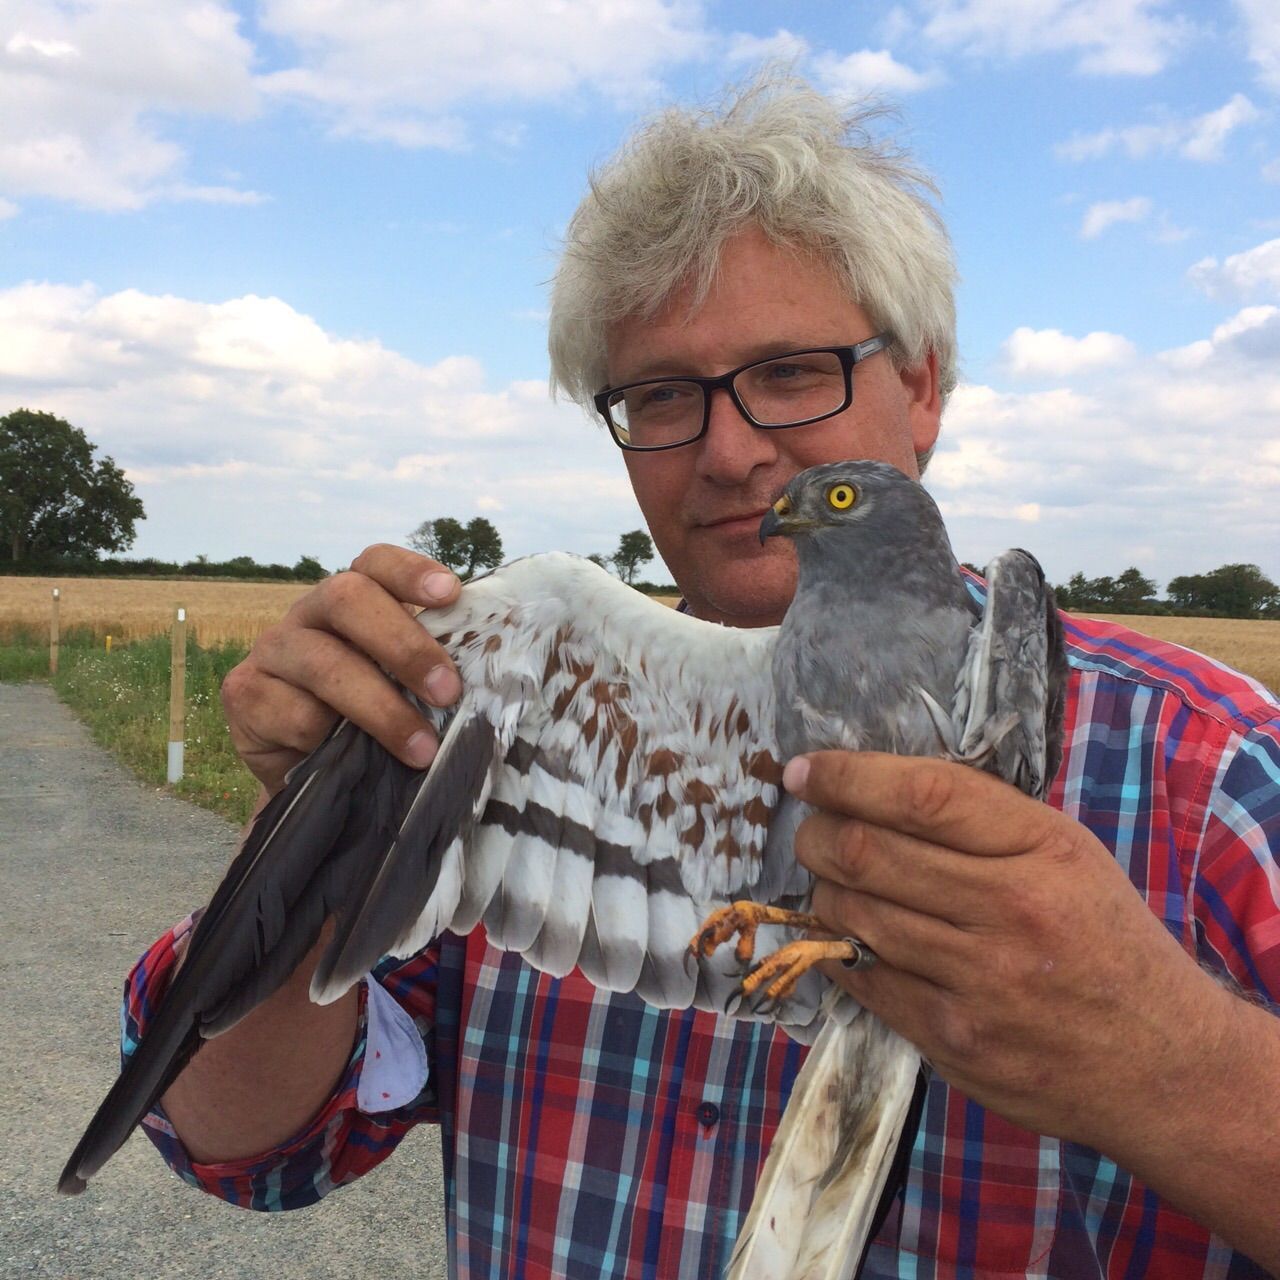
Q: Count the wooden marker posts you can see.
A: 2